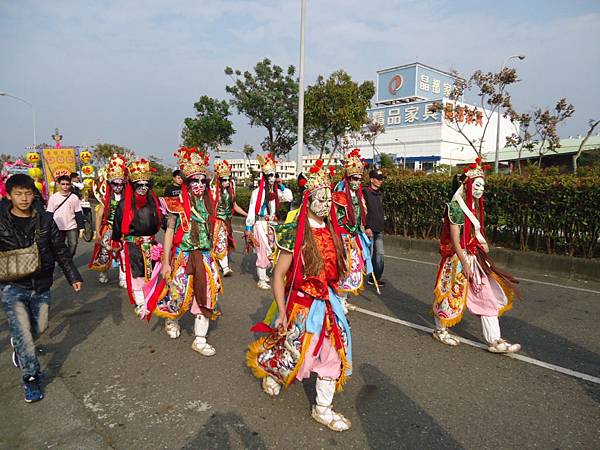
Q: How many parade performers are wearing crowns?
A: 8